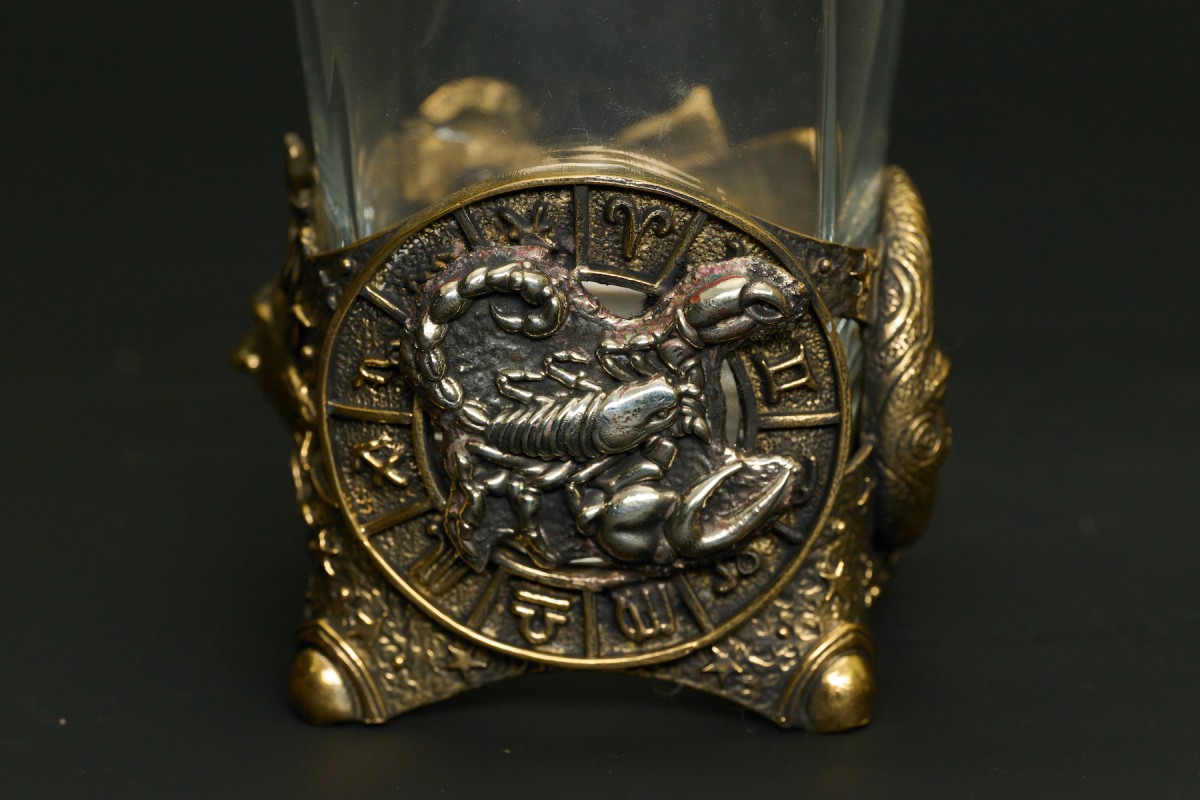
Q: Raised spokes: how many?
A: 11